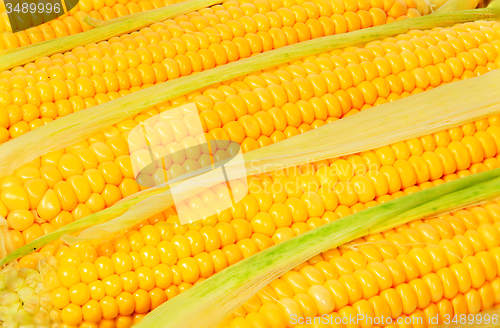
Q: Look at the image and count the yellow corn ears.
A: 5